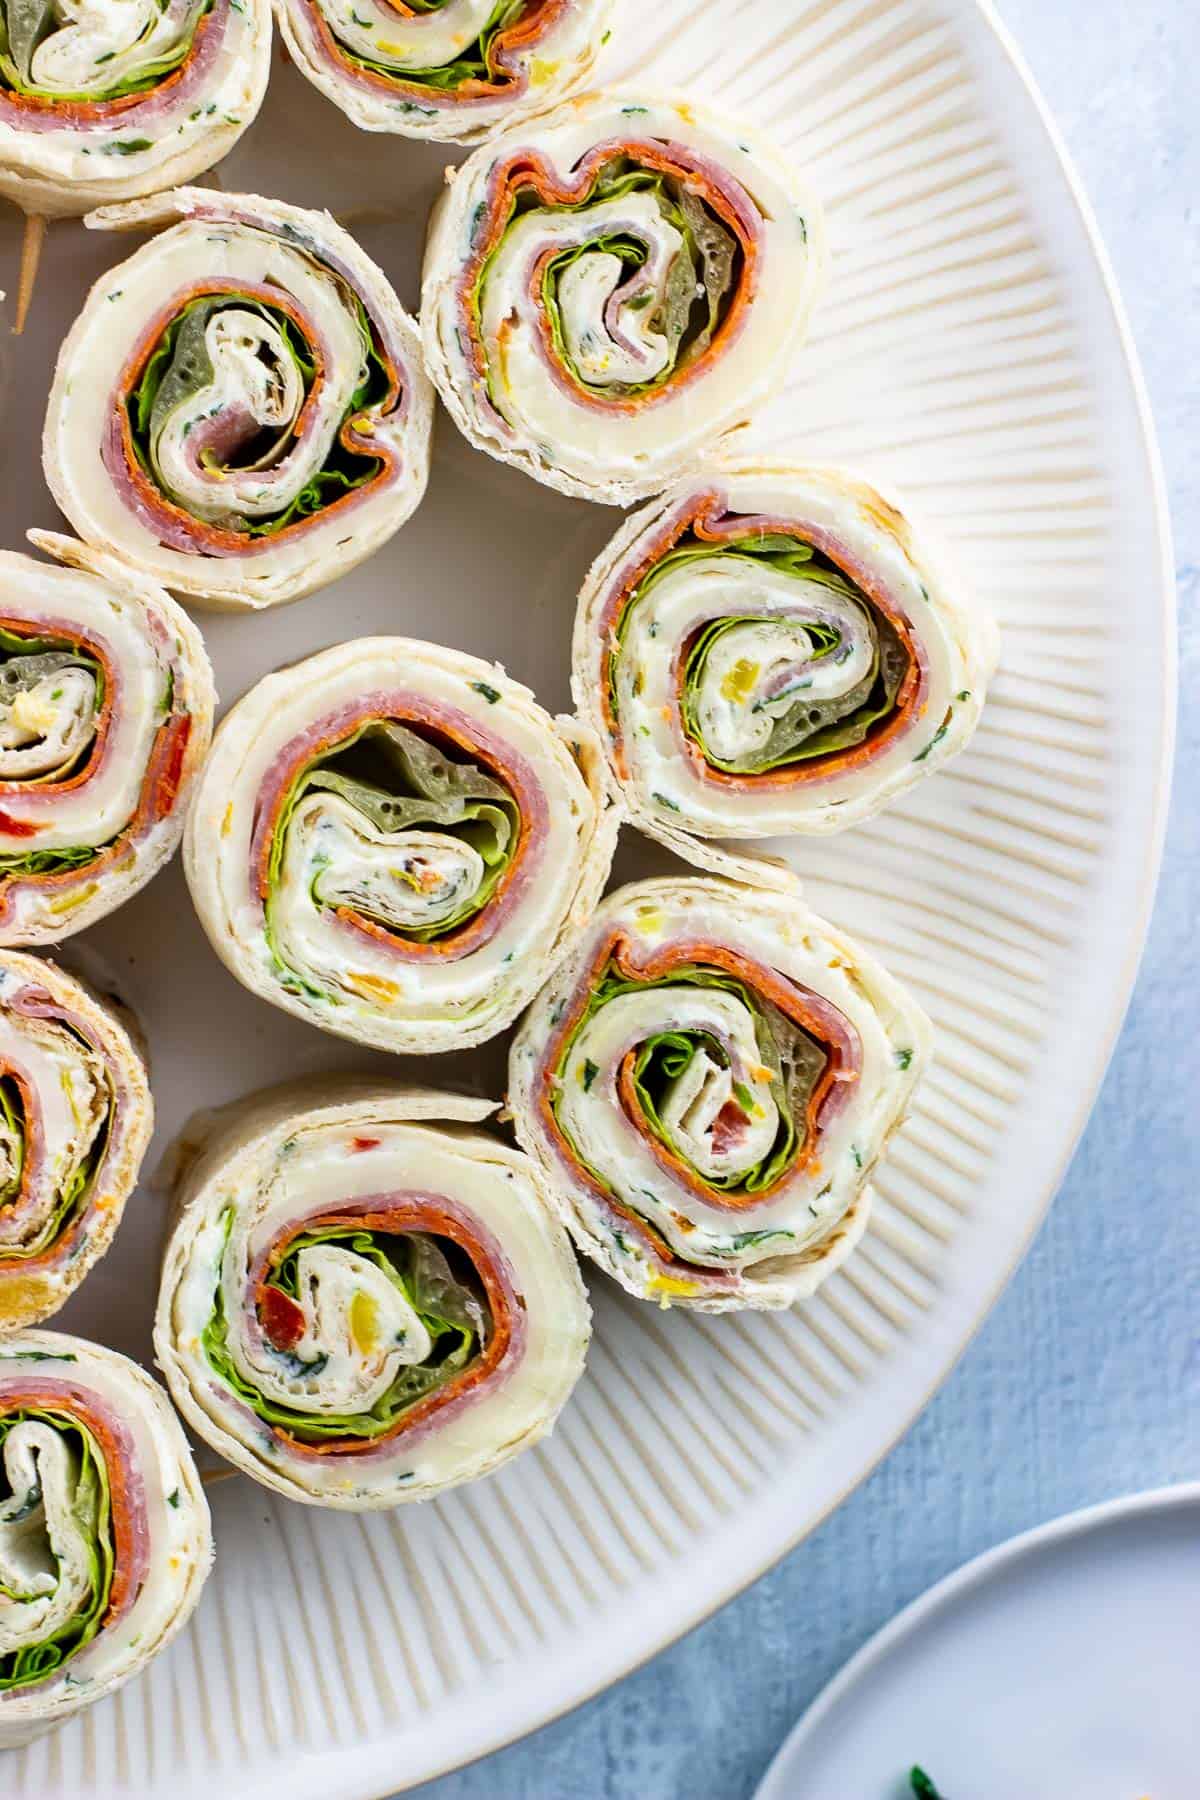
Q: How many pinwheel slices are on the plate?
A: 11